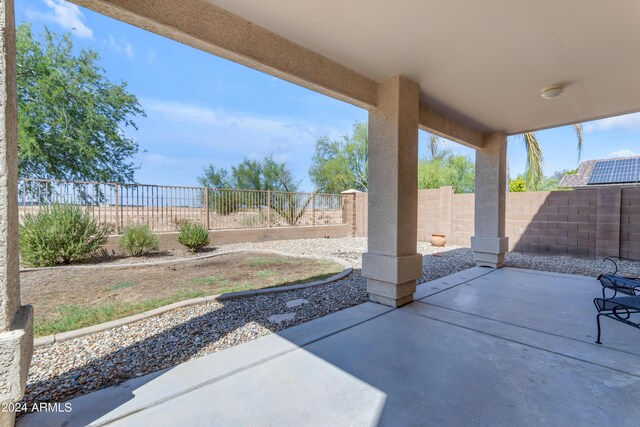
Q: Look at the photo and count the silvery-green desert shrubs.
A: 3